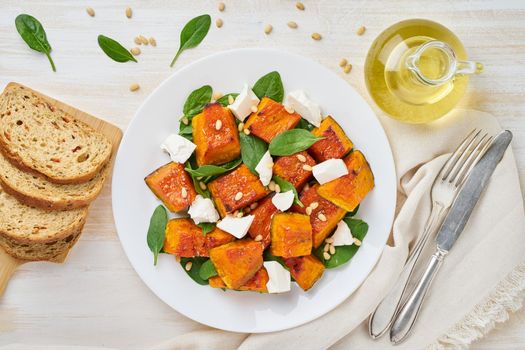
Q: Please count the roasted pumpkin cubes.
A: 15